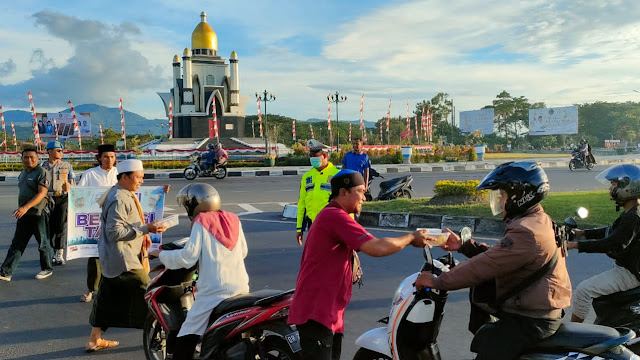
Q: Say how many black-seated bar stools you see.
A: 0